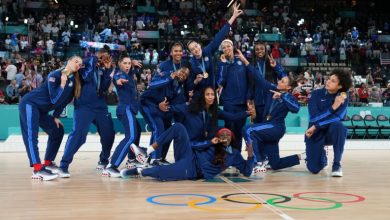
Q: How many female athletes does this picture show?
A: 12